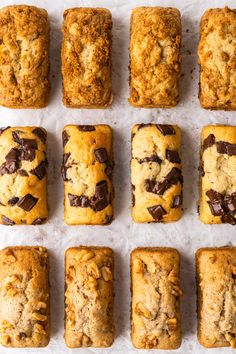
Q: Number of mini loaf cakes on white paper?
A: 12